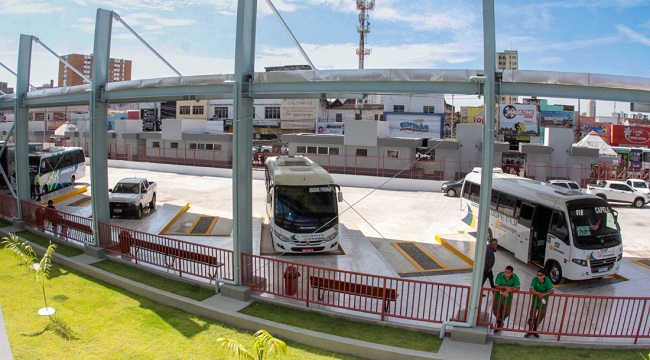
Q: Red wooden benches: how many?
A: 3